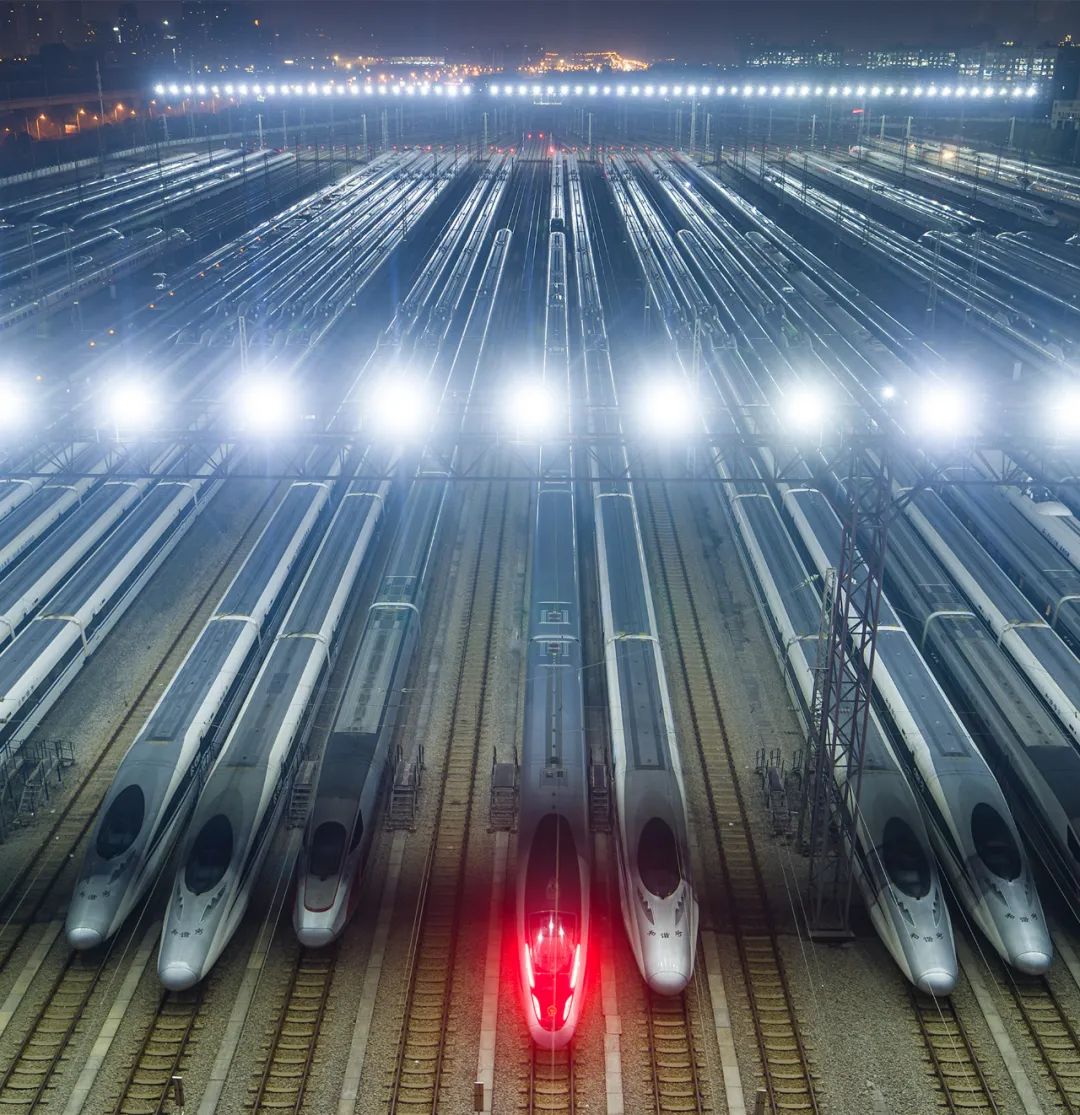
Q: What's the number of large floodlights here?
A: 9